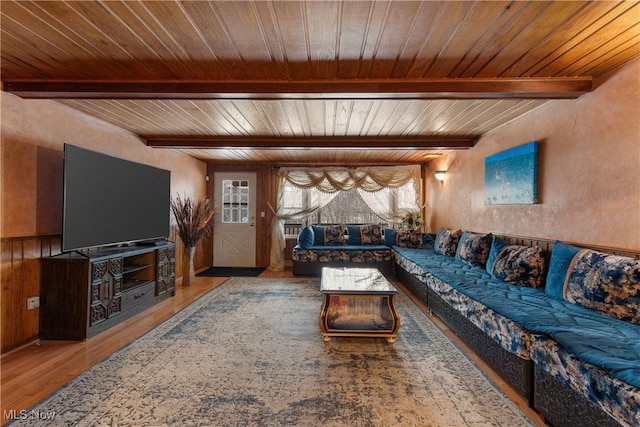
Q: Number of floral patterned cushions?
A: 7